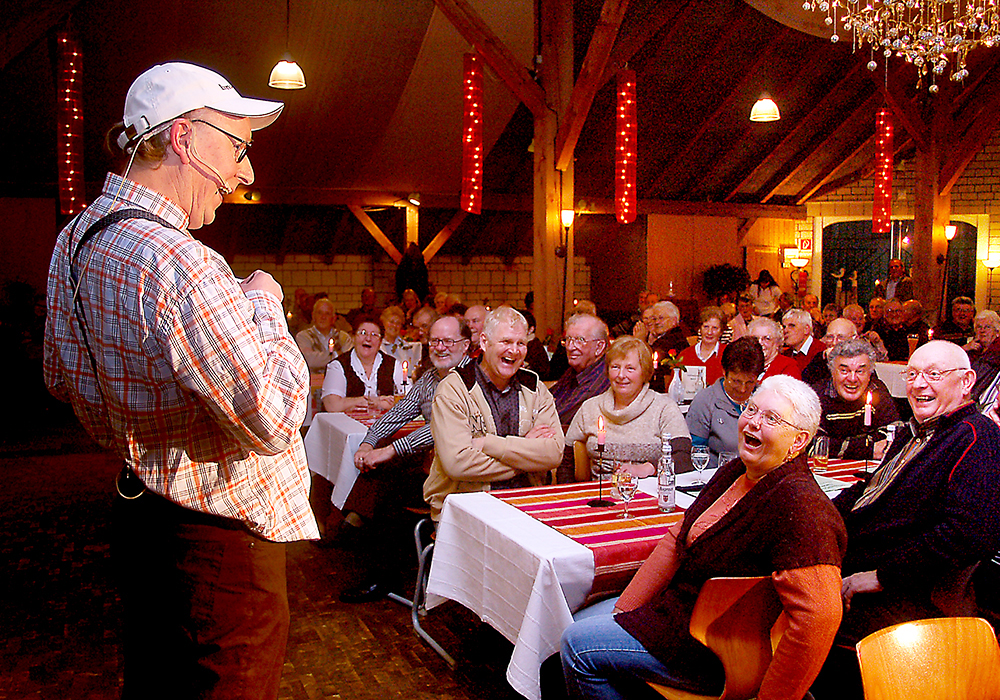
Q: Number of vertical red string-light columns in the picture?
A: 4